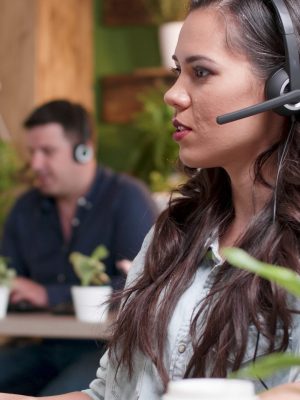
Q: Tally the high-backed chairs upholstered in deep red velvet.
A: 0